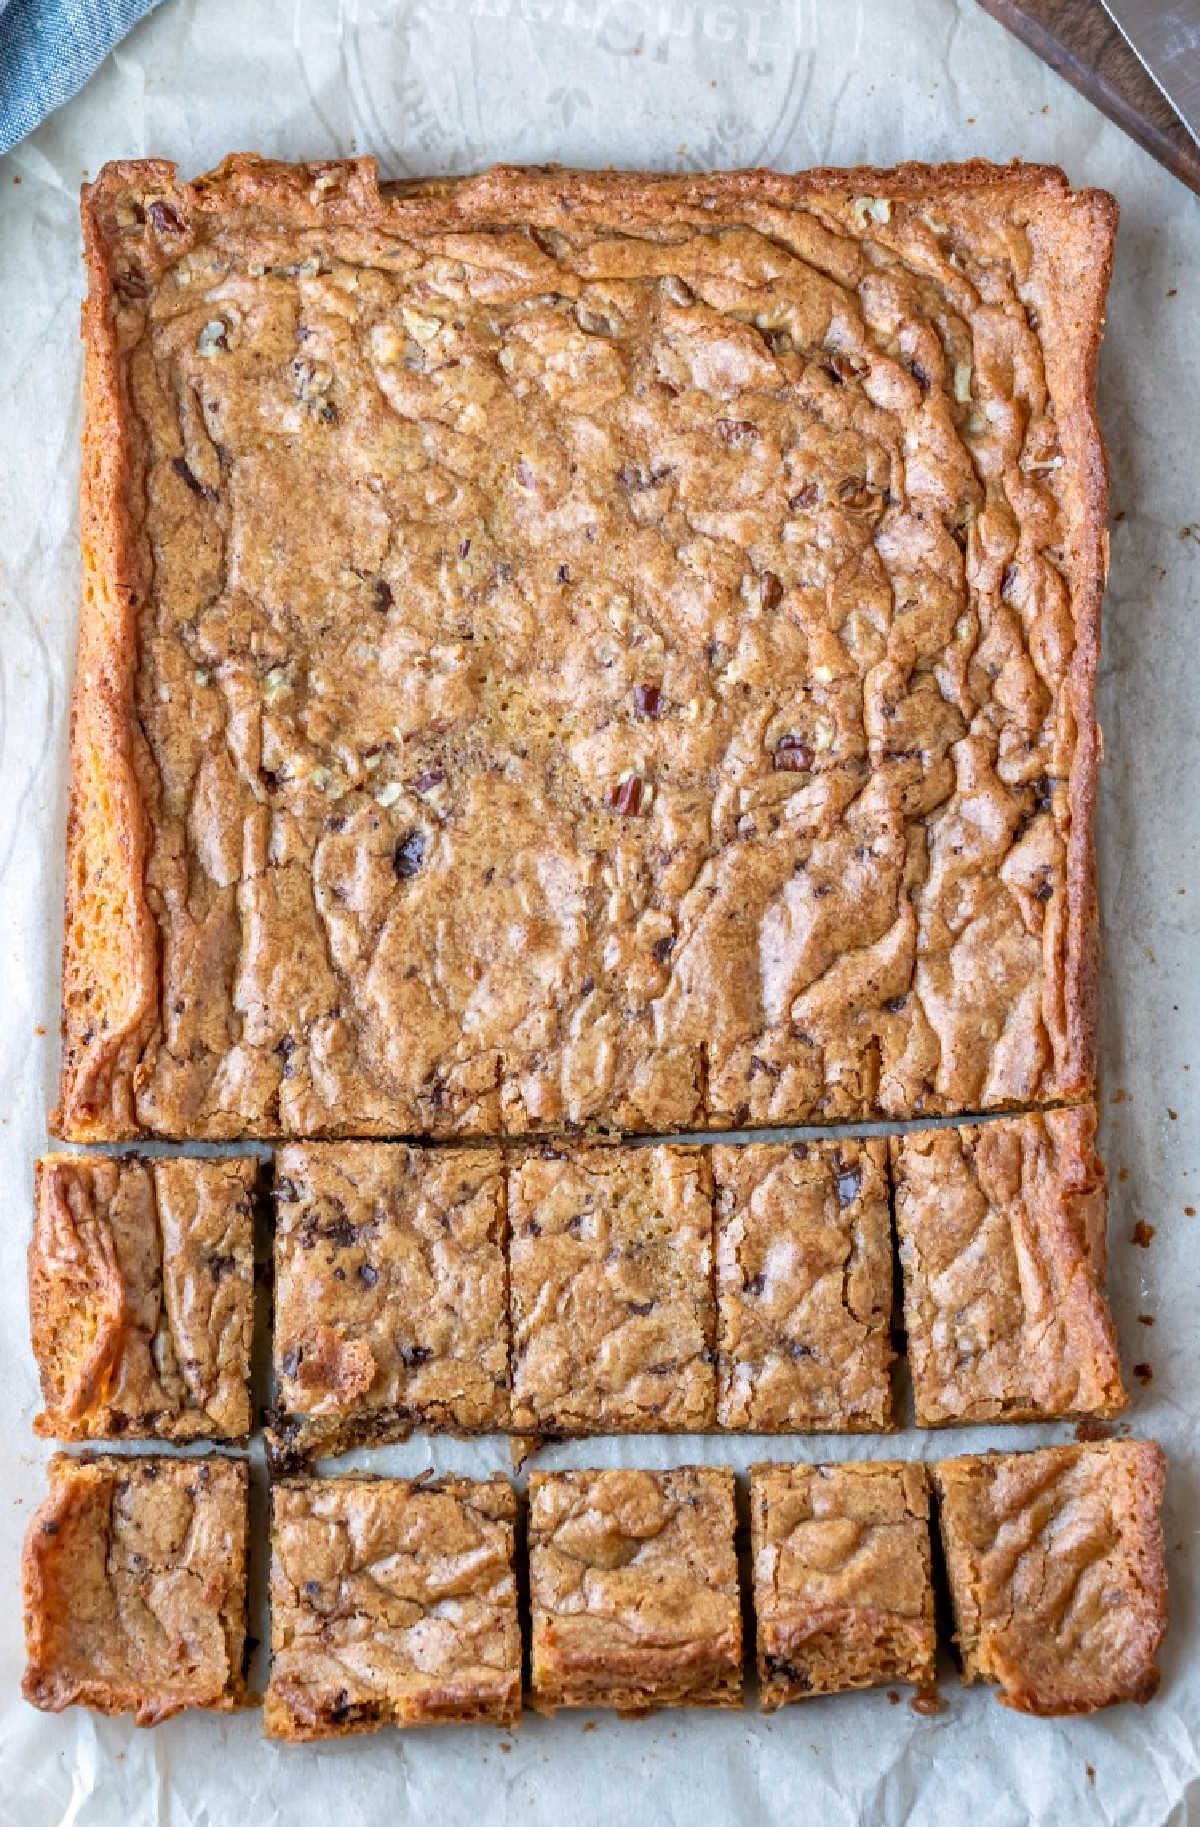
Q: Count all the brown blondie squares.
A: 10